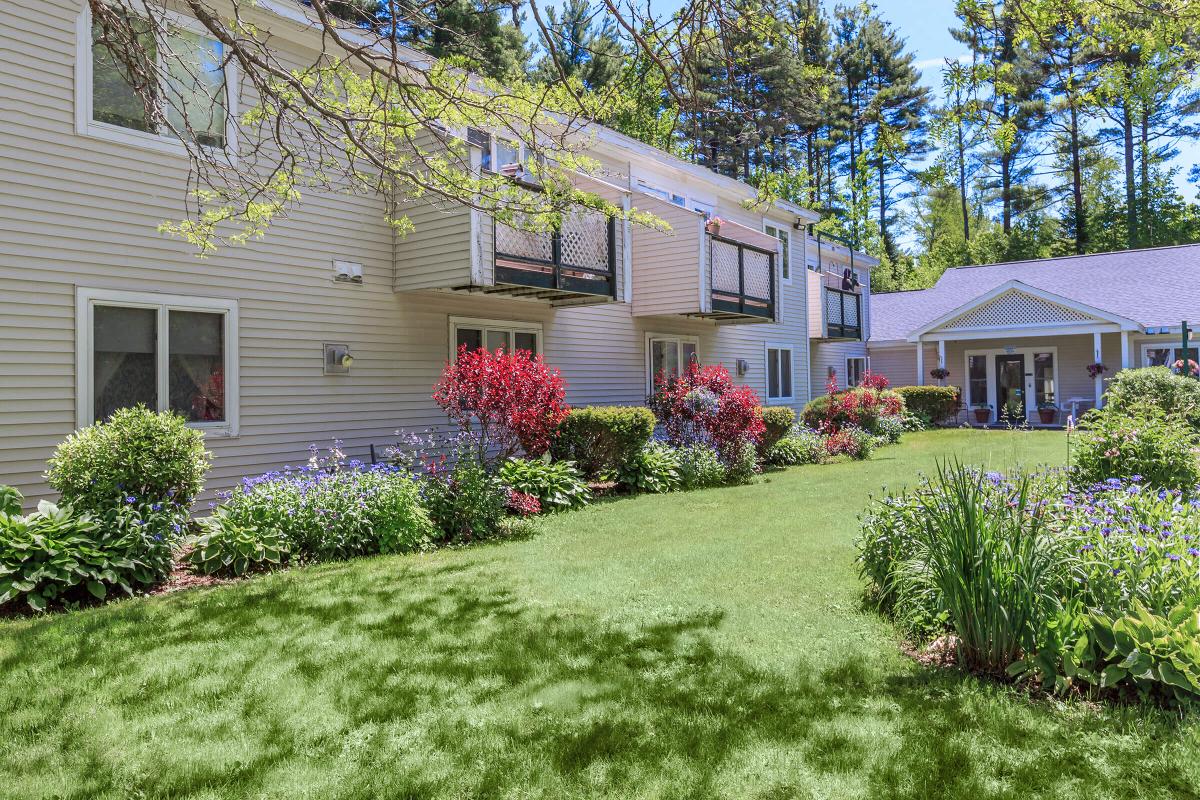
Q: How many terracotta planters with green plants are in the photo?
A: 2